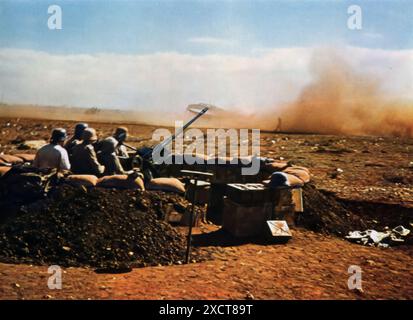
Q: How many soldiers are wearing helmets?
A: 5